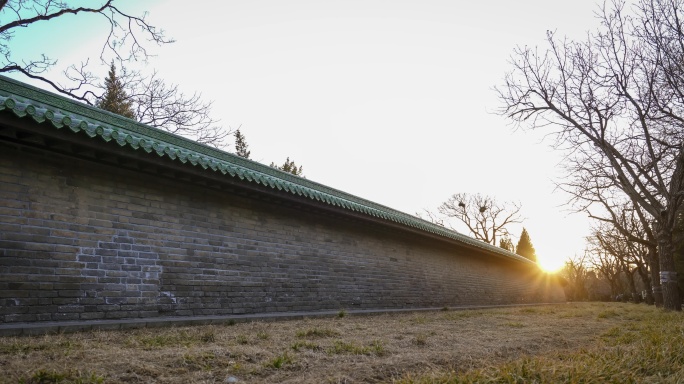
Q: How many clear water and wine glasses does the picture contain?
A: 0